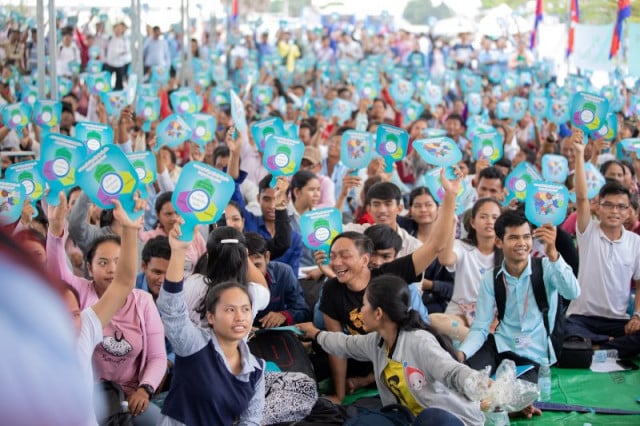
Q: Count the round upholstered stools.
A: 0